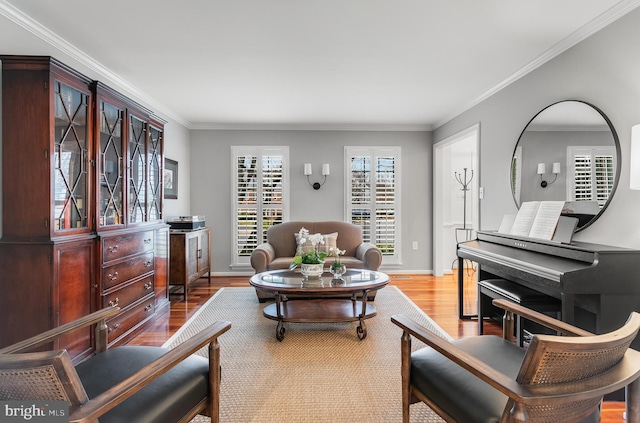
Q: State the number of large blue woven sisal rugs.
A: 0